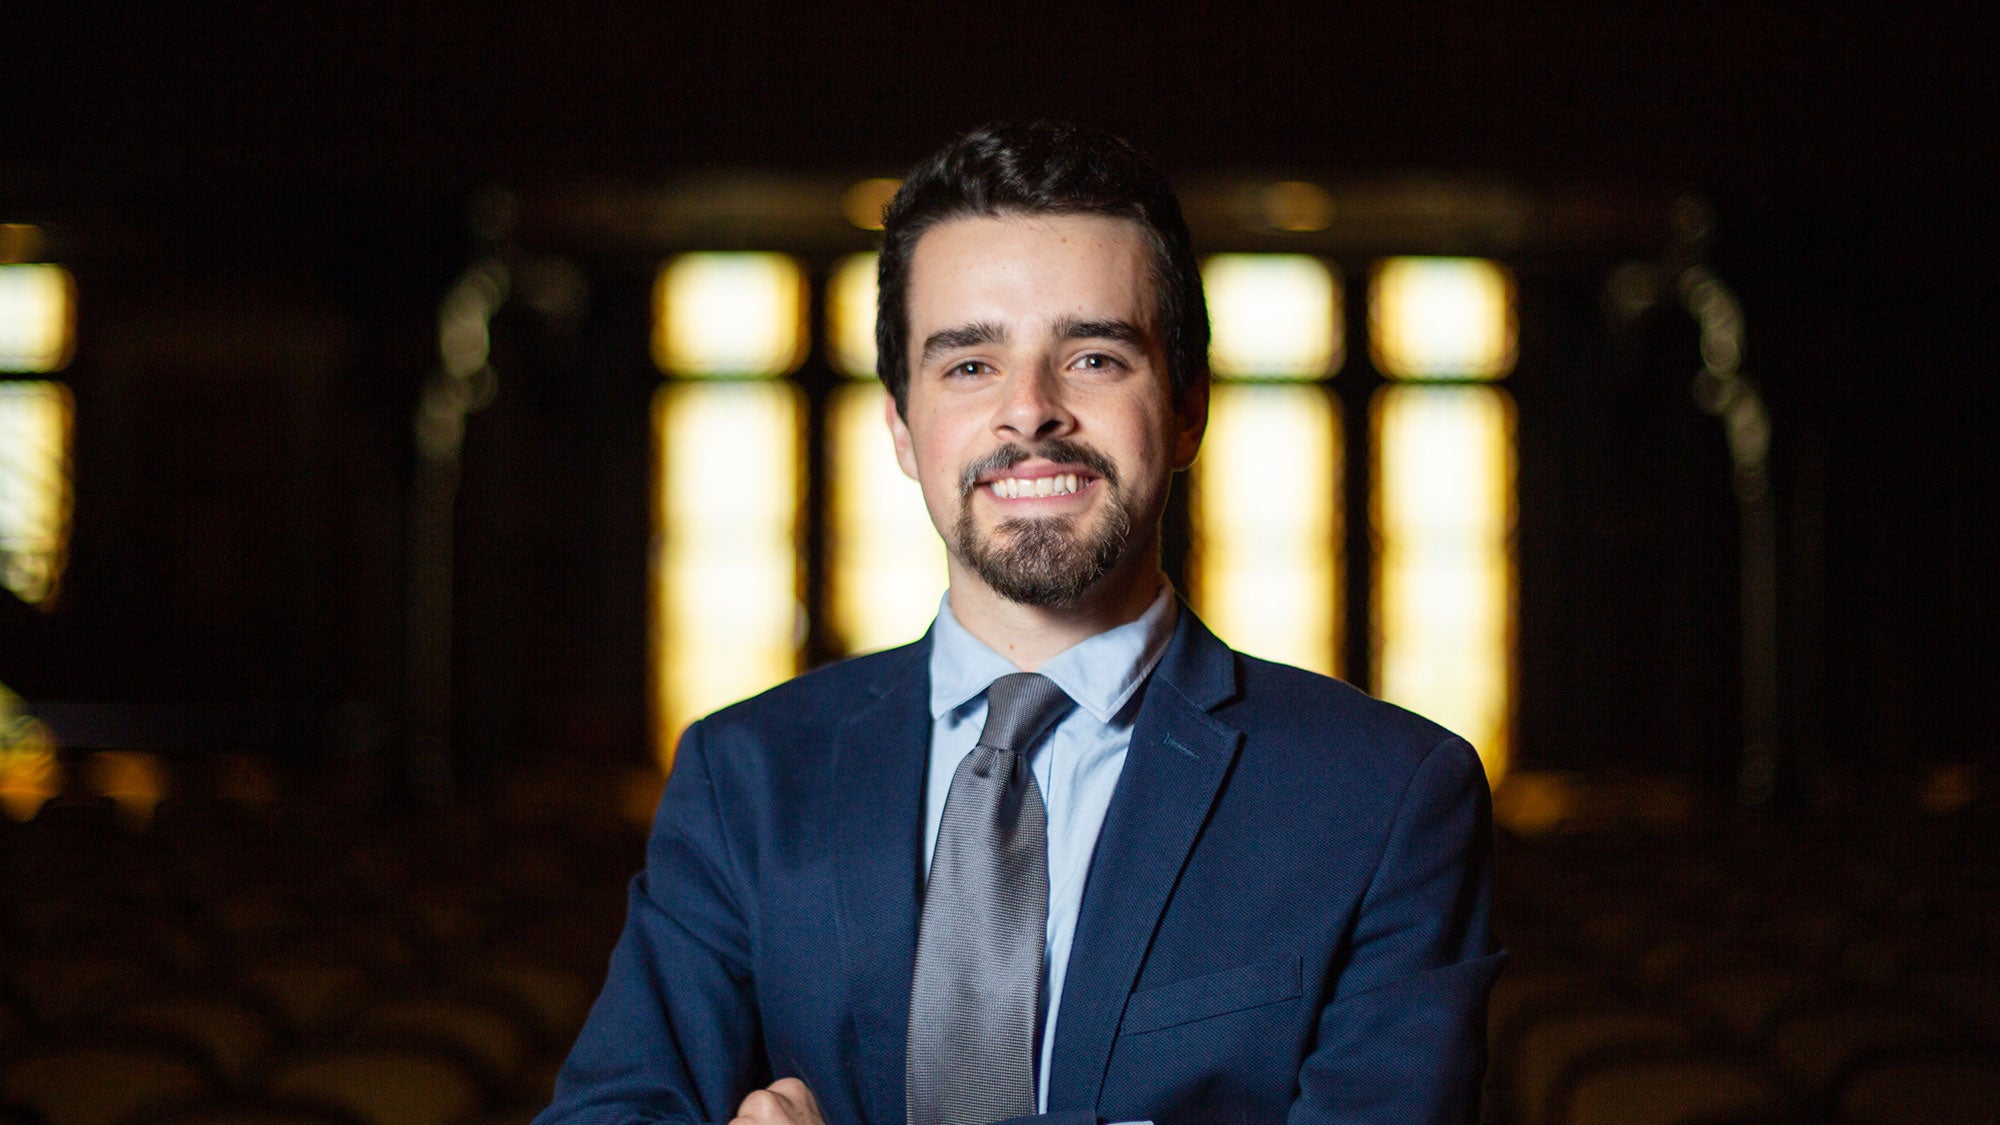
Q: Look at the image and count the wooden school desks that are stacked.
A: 0